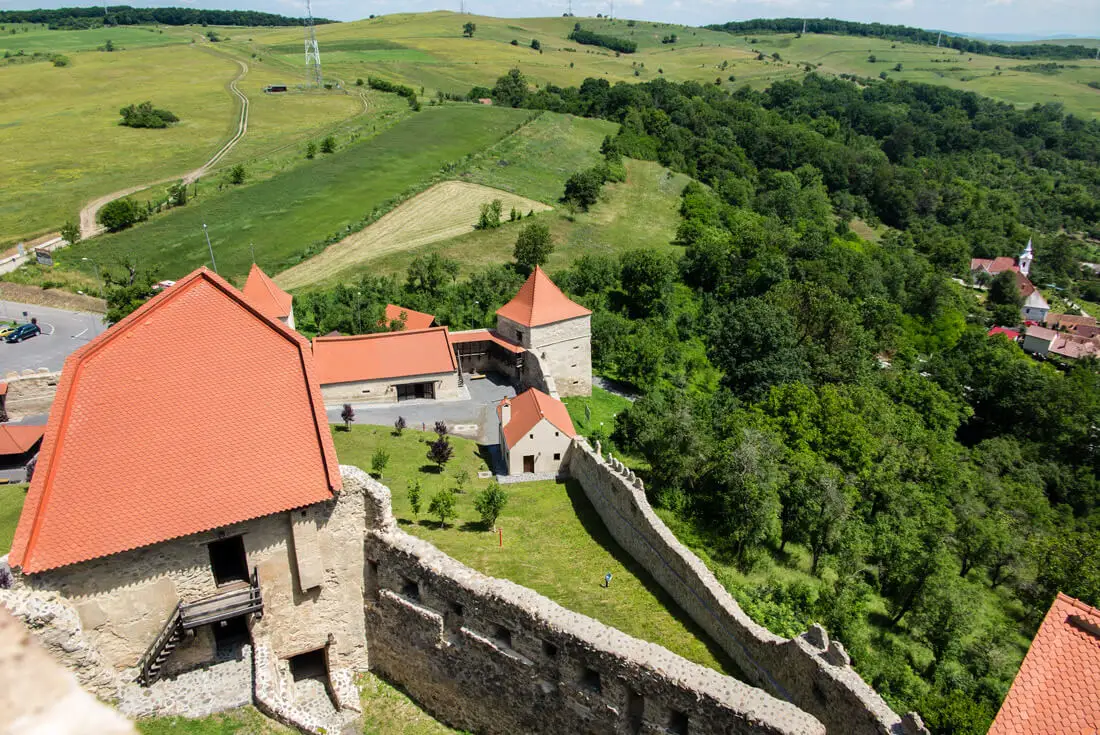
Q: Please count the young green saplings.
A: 5